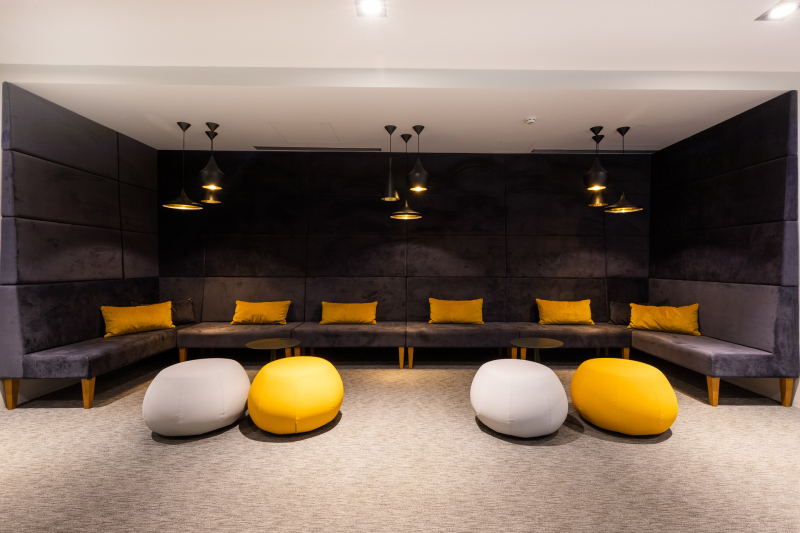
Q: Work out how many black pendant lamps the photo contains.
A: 9